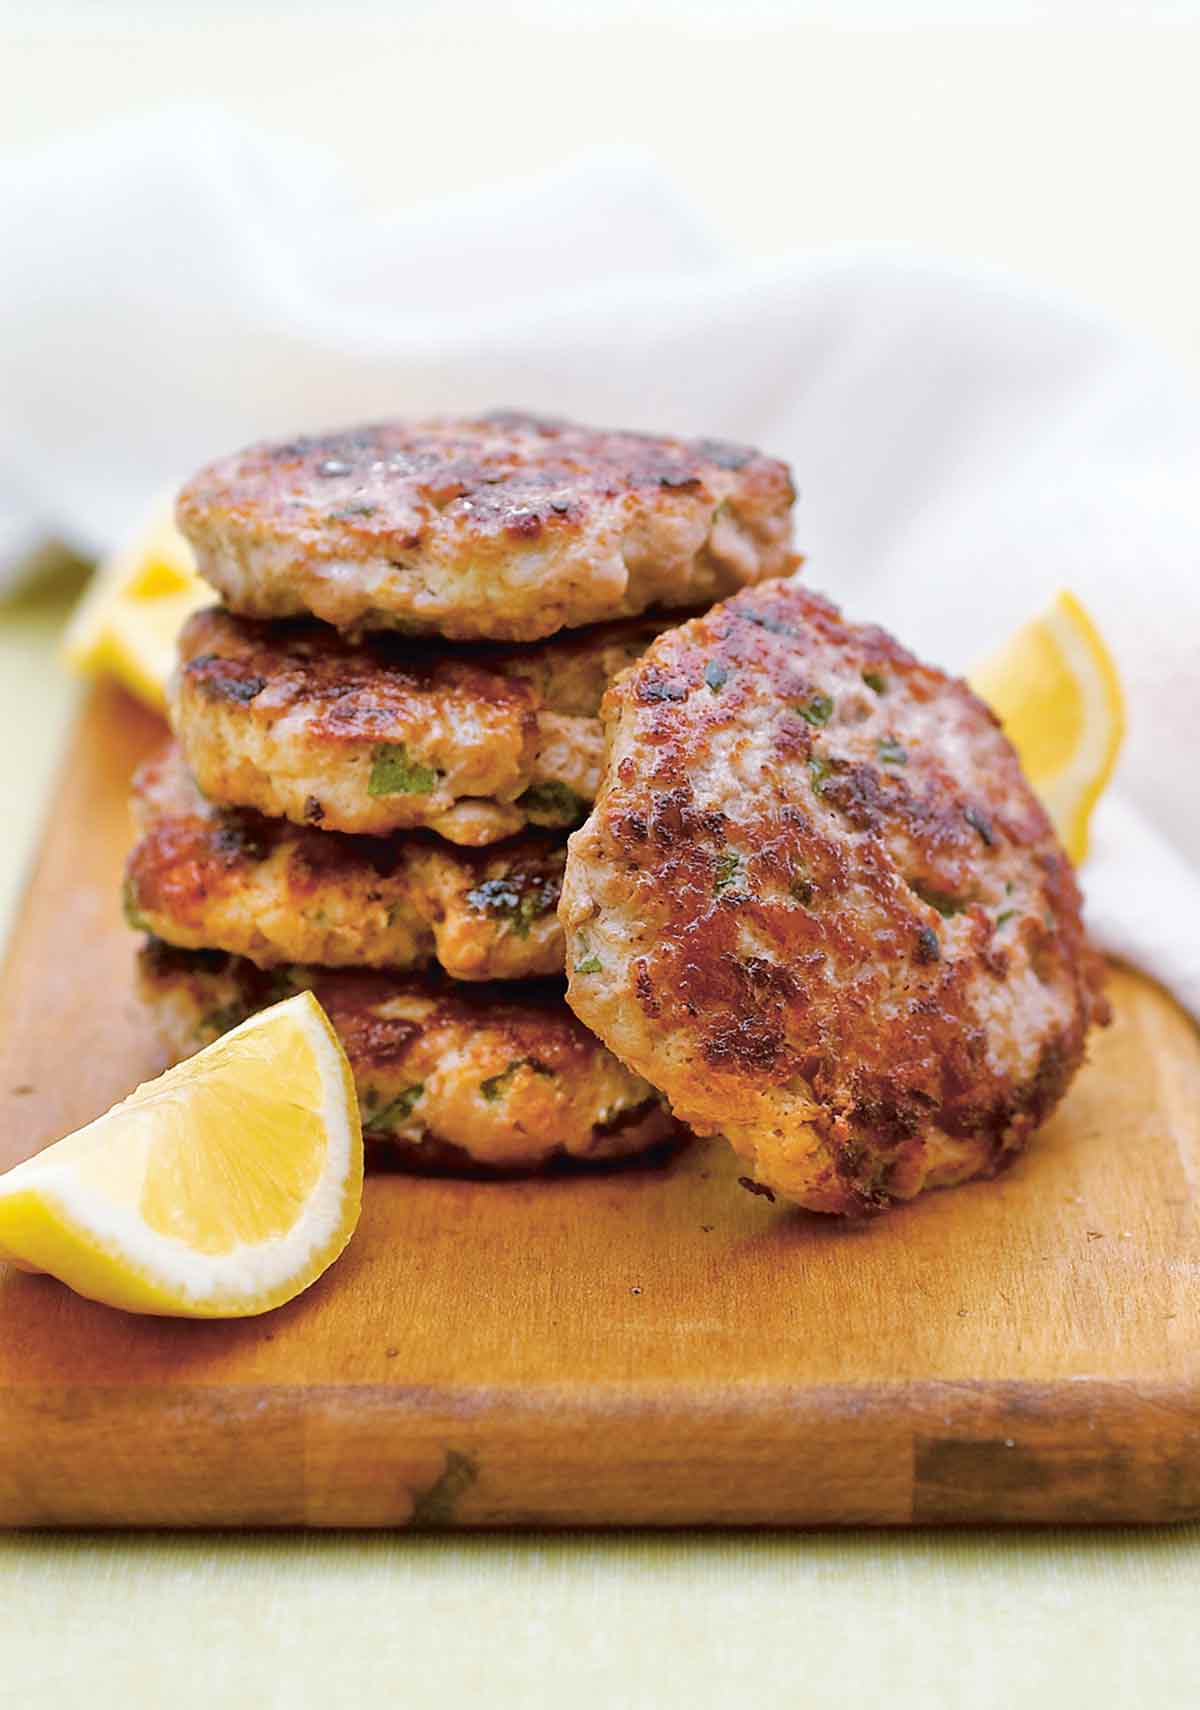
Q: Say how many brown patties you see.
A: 5